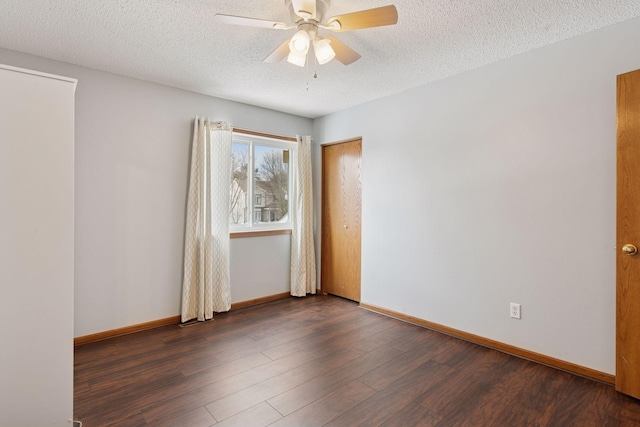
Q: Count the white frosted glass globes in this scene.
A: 3